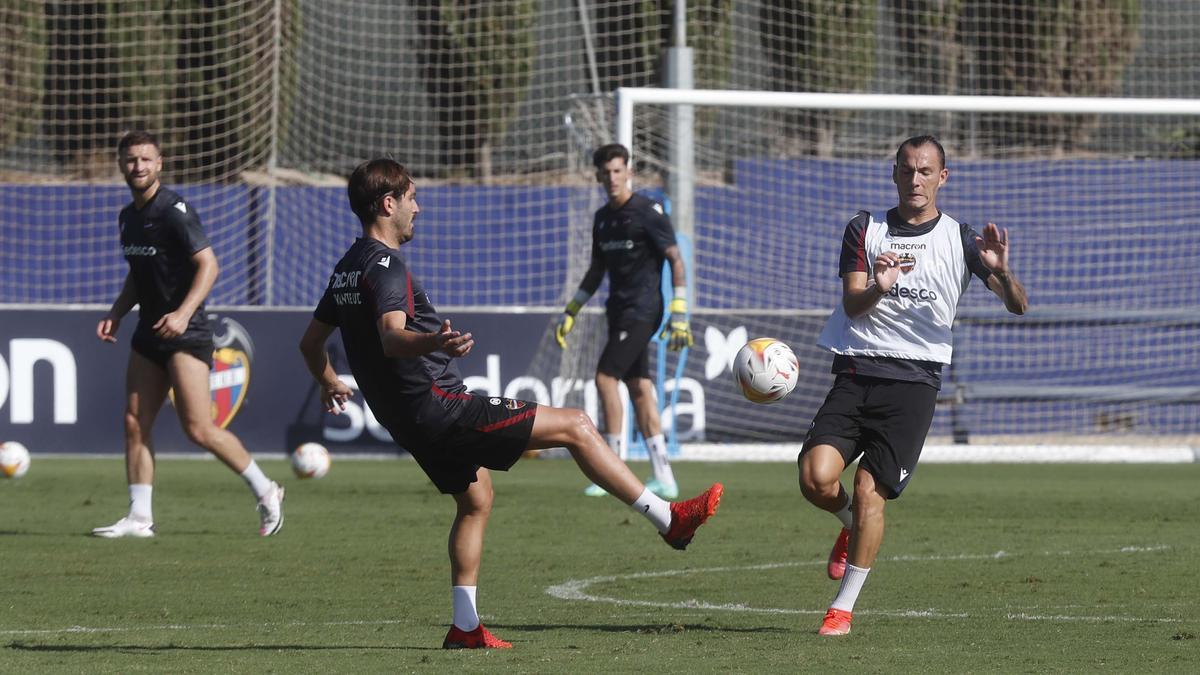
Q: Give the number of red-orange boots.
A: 4